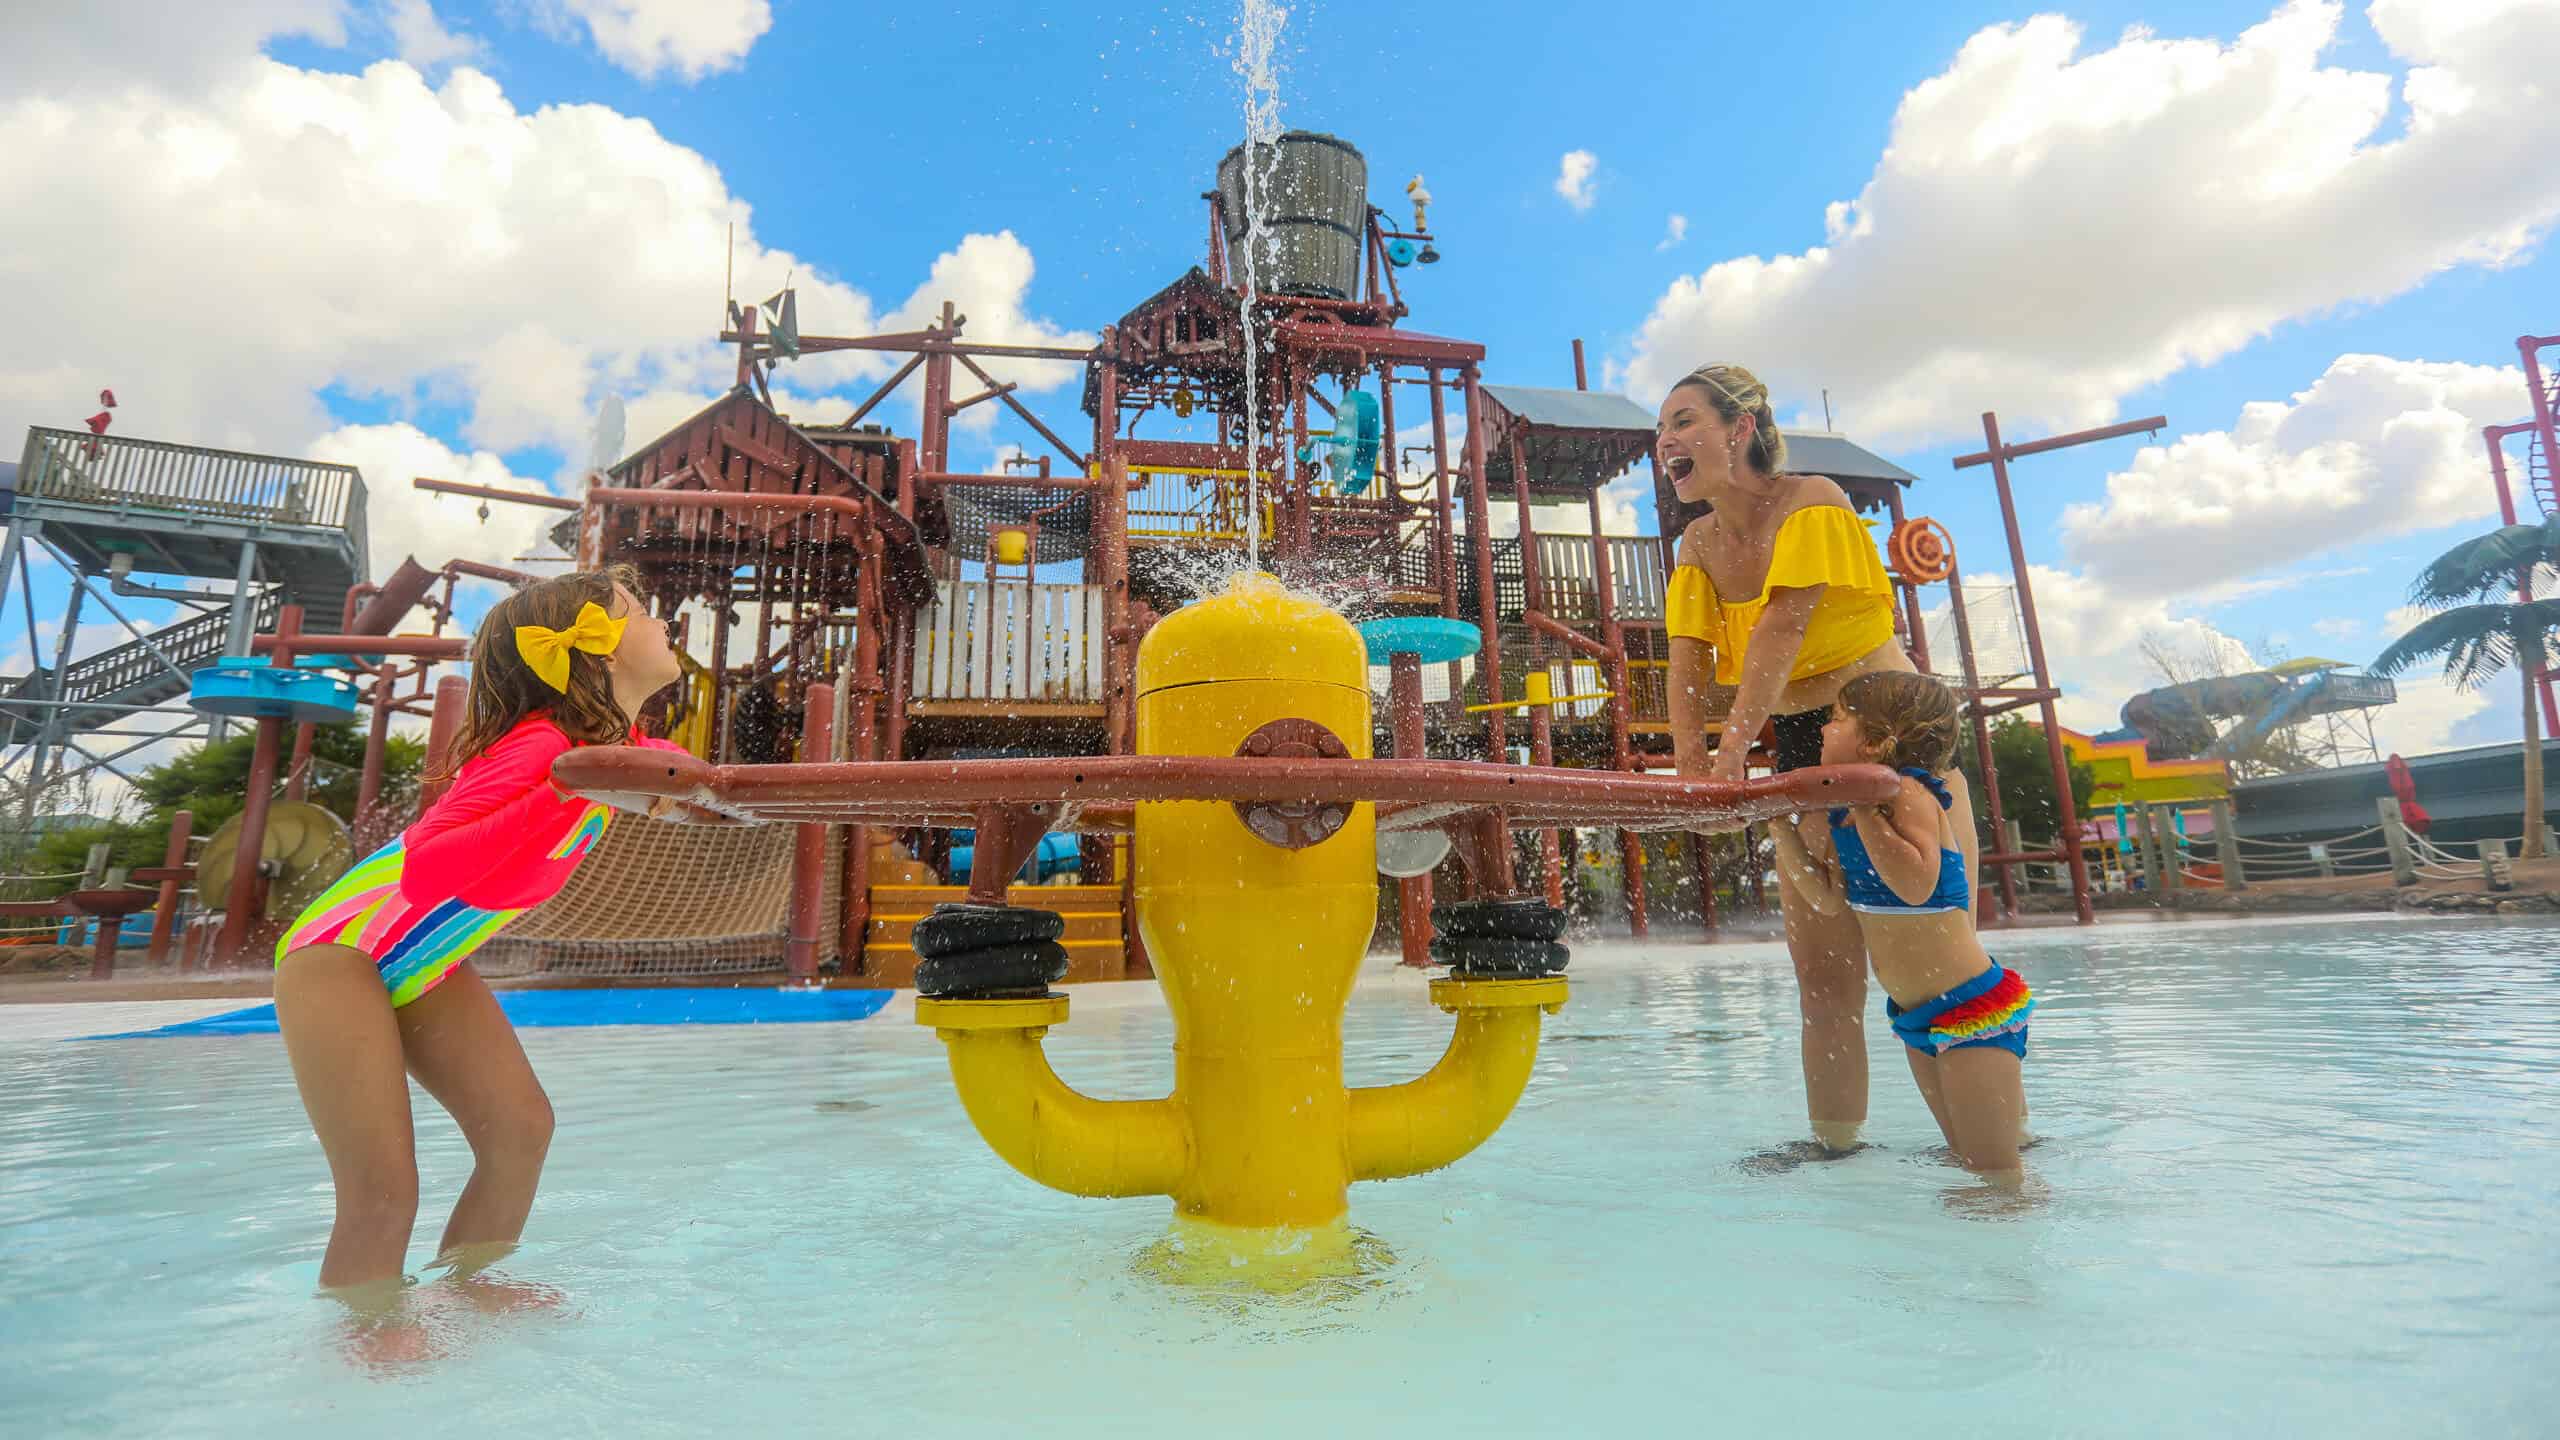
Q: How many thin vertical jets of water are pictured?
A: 1